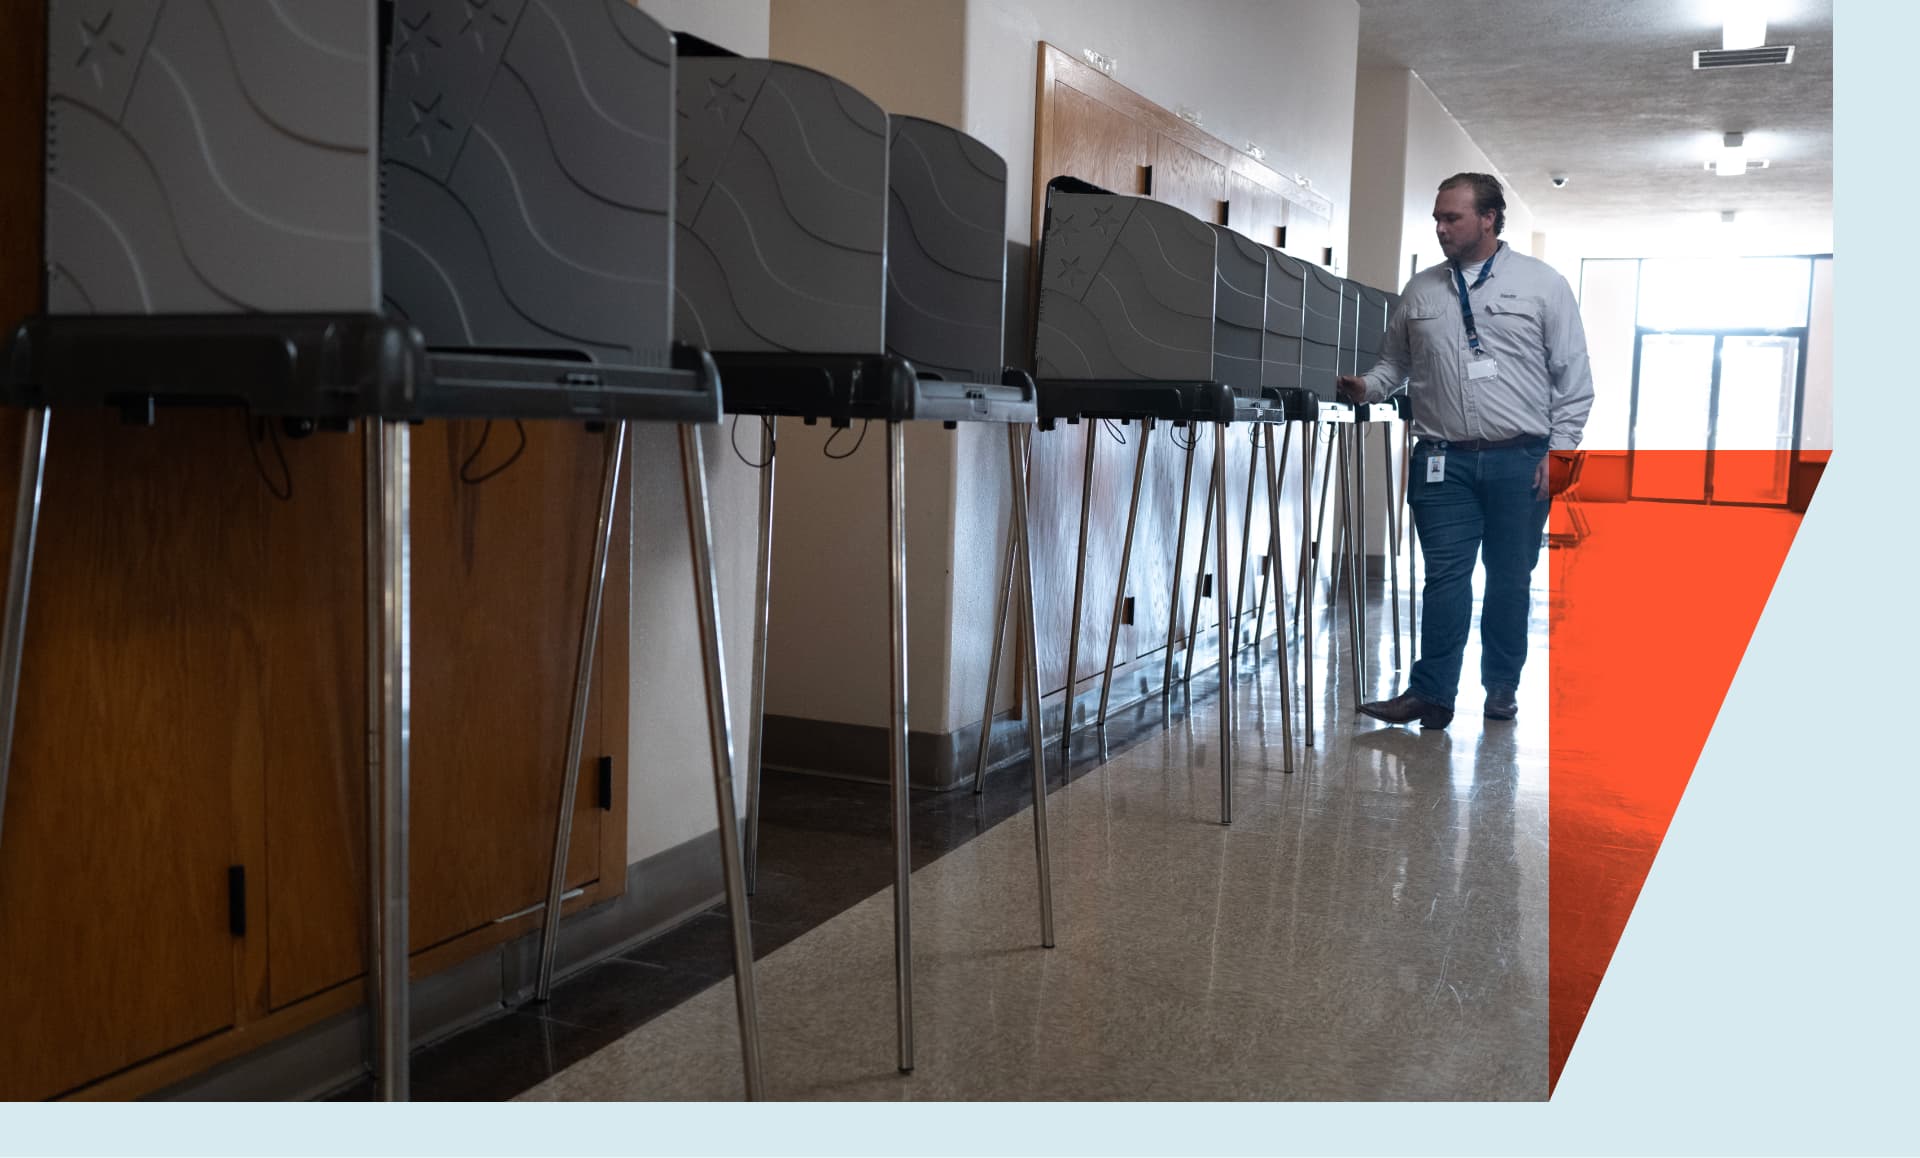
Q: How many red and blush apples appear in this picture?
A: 0